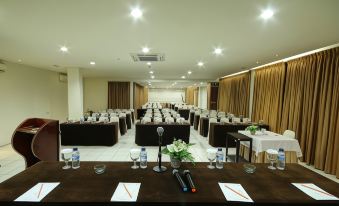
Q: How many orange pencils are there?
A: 4